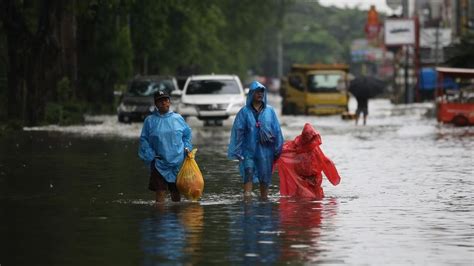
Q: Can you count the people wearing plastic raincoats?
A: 3